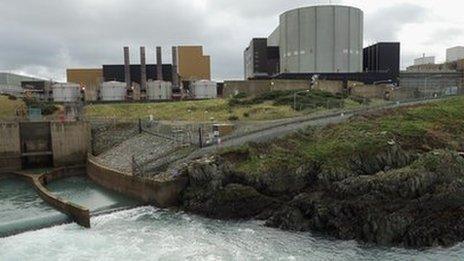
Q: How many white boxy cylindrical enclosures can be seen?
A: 4